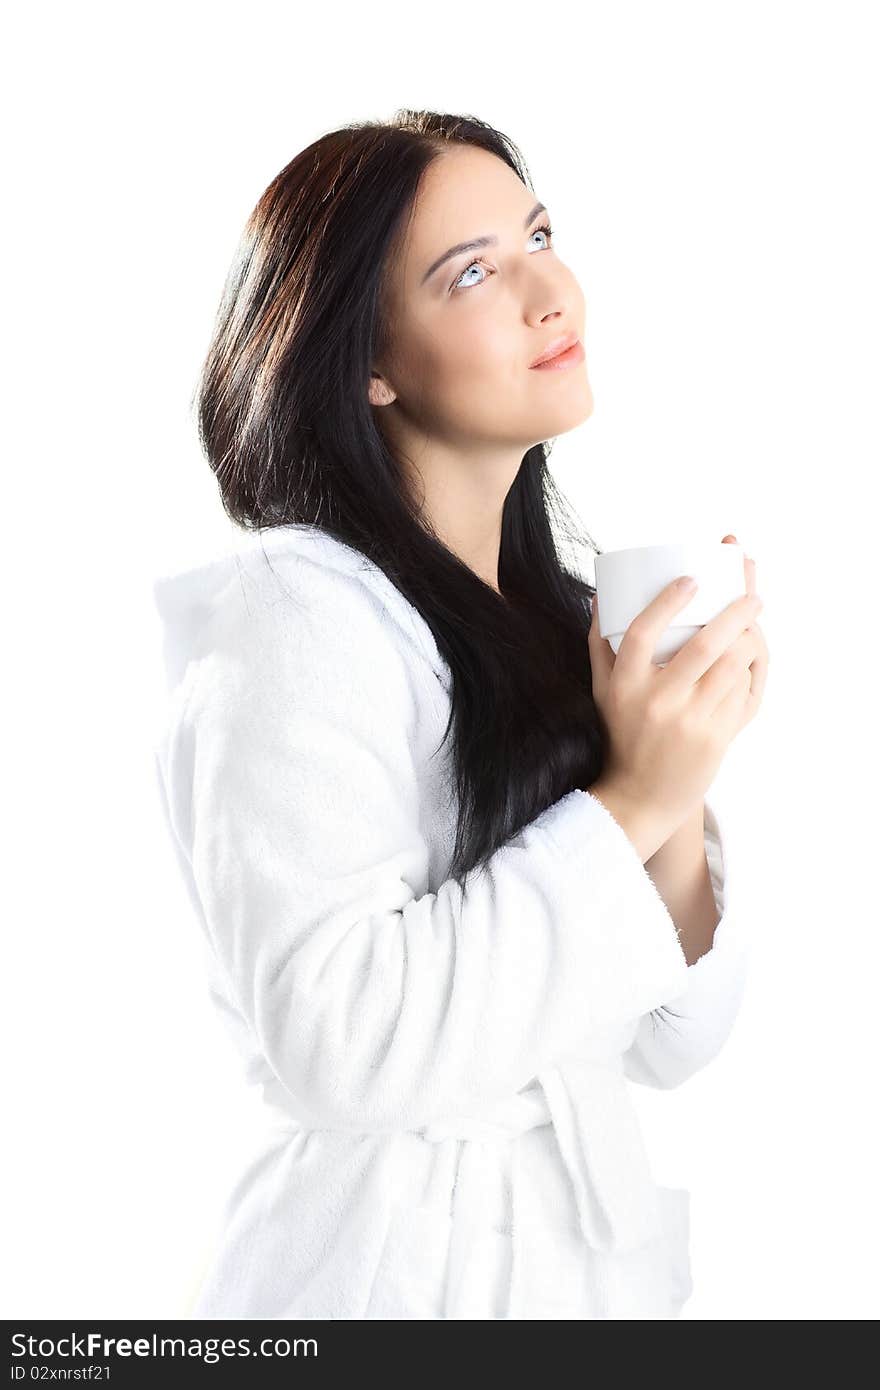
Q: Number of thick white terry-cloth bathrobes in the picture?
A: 1